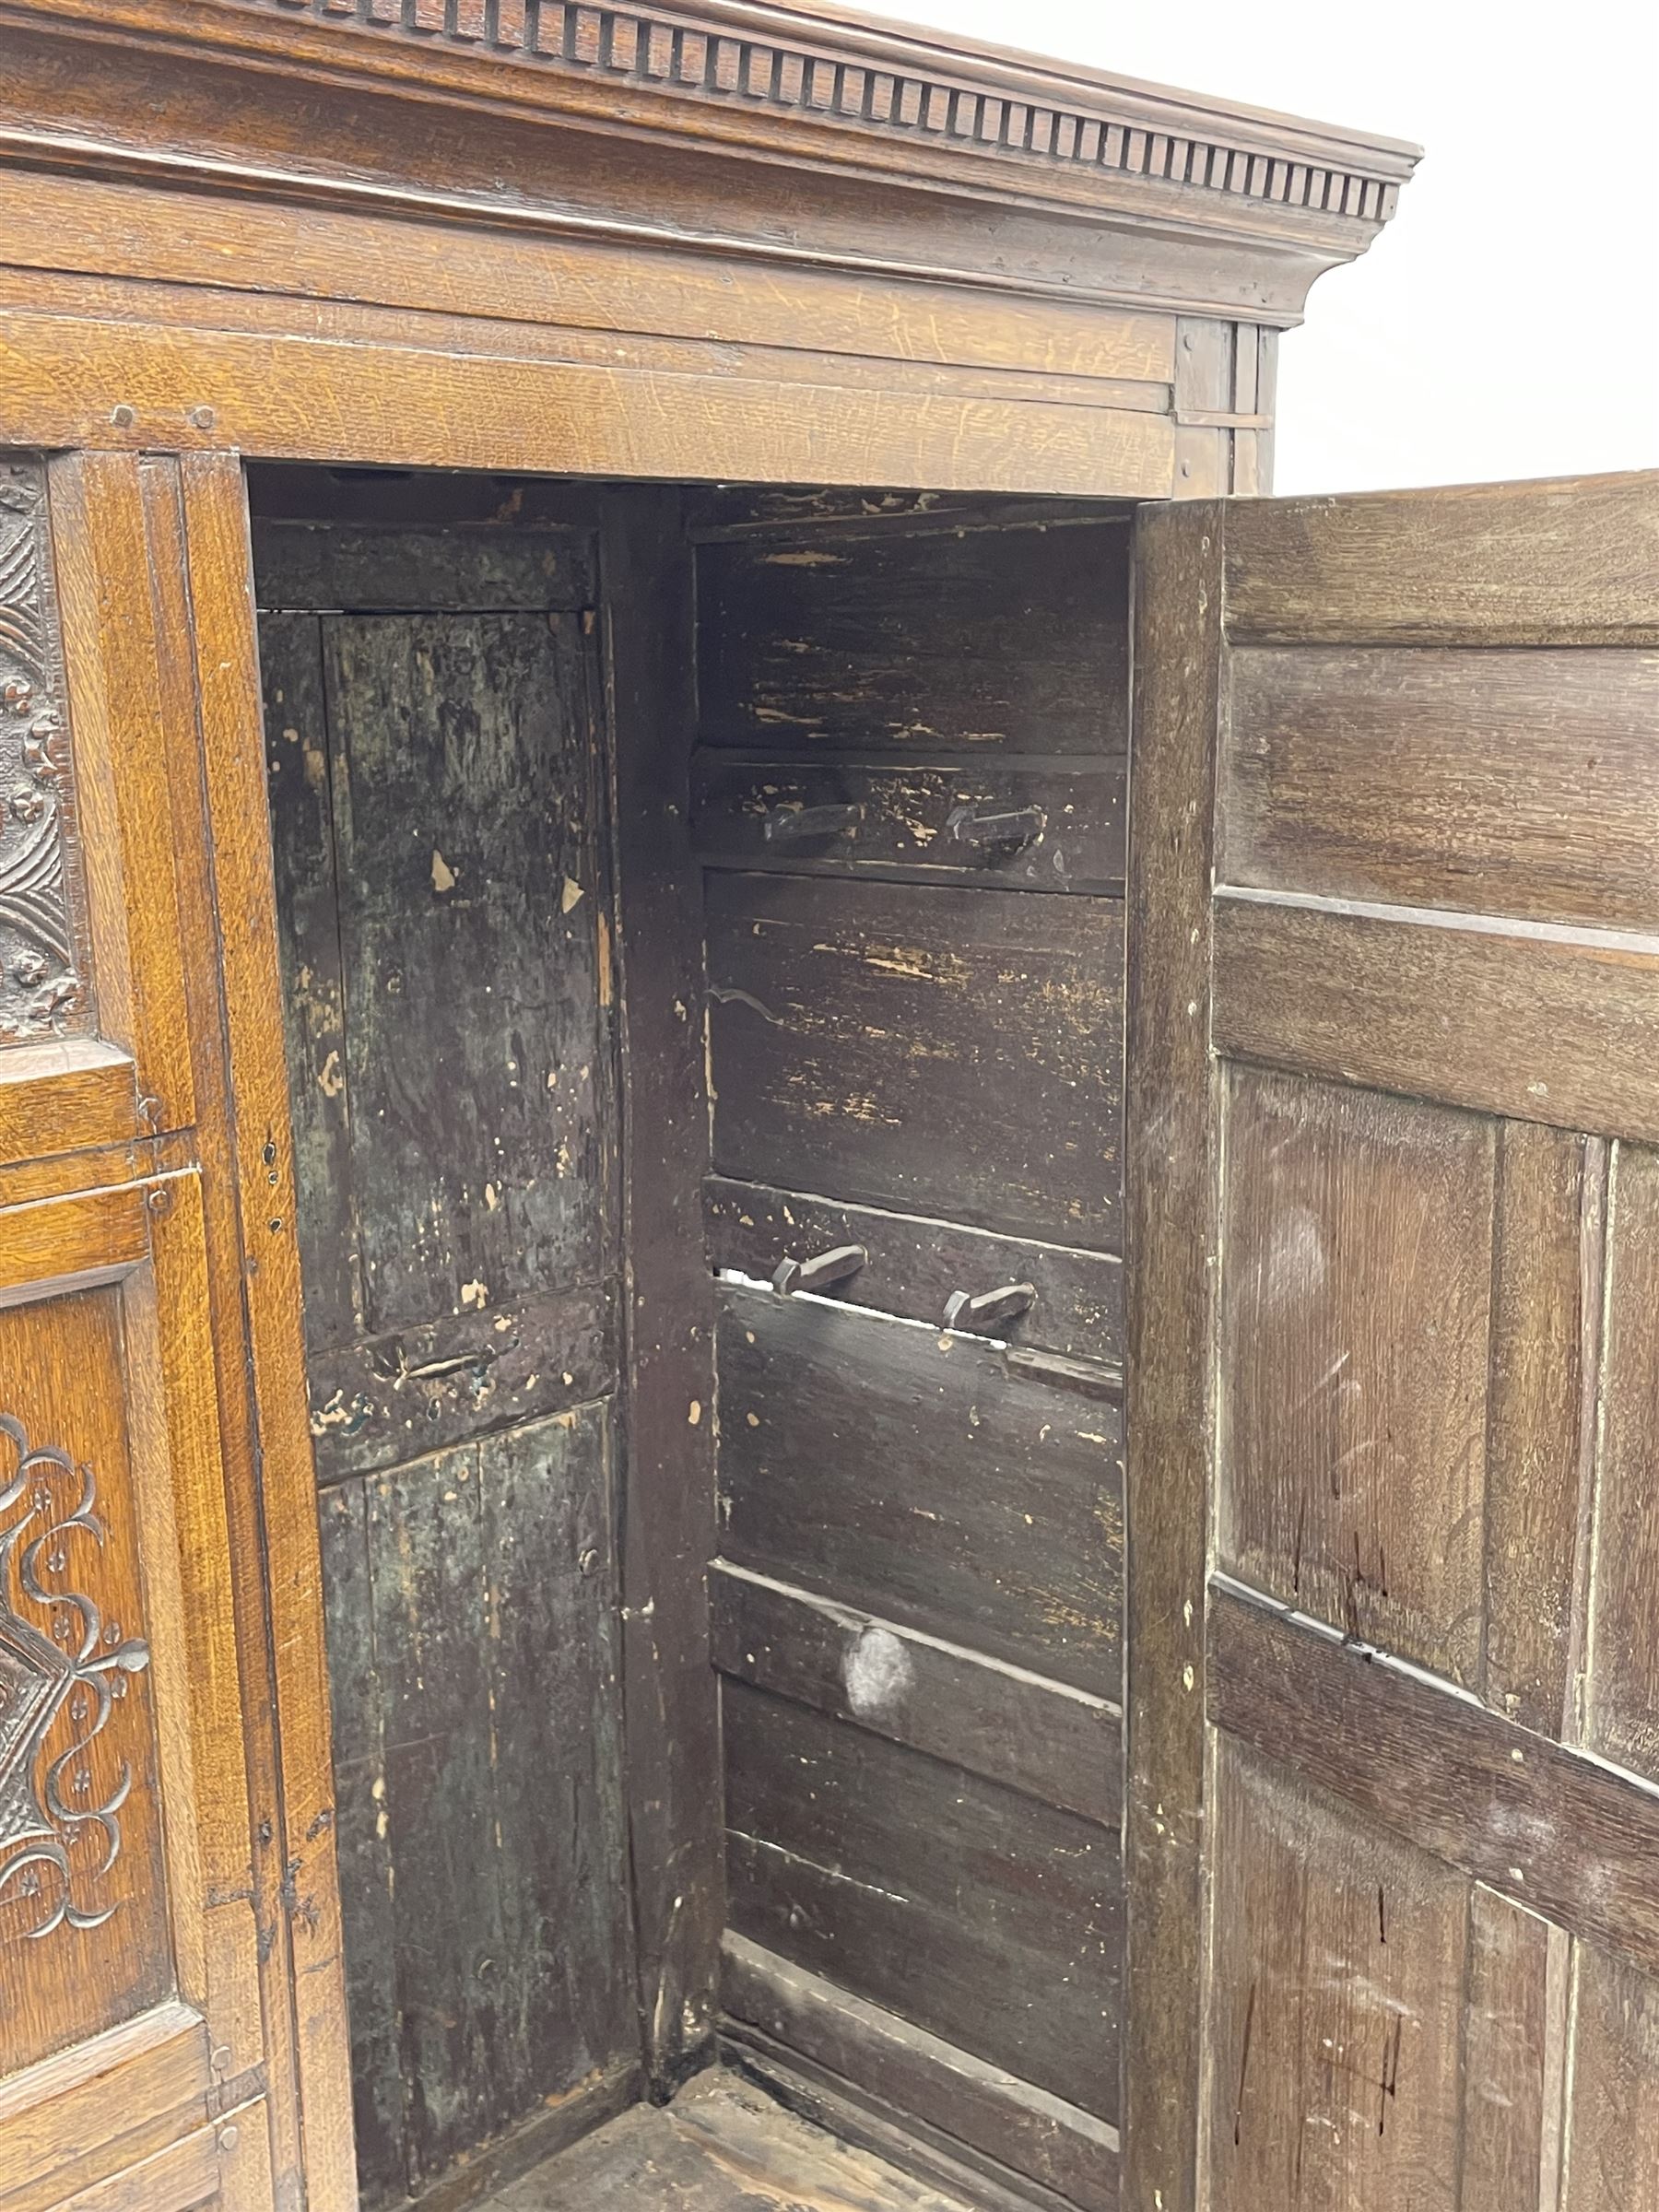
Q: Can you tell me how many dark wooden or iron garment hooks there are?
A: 4